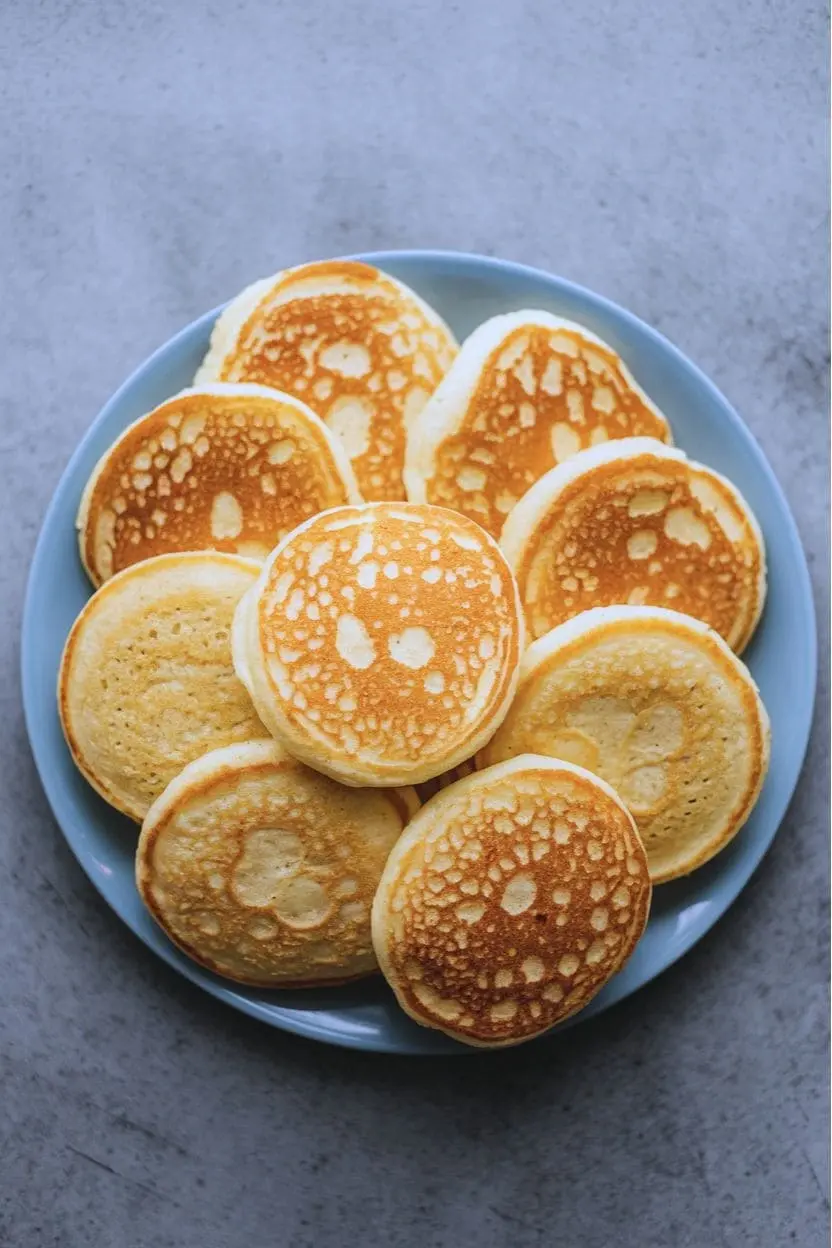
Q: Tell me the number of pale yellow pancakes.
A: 3